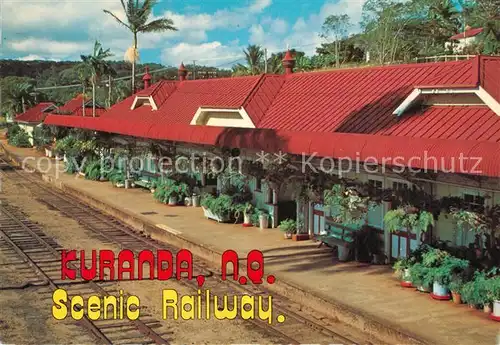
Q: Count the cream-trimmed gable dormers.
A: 3